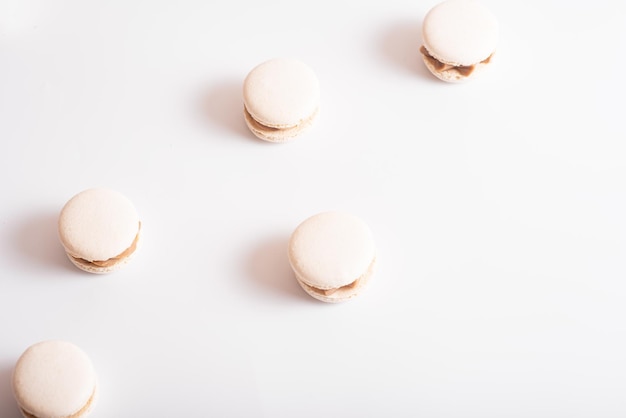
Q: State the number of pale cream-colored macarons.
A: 5